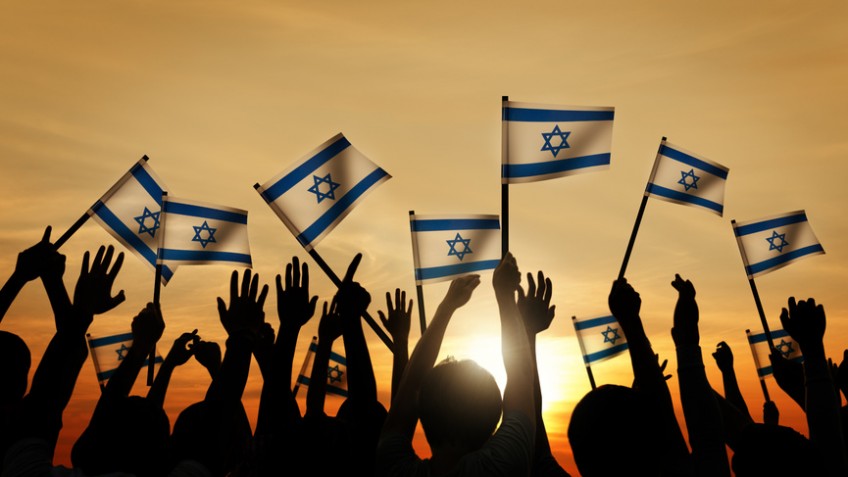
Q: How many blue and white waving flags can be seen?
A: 11